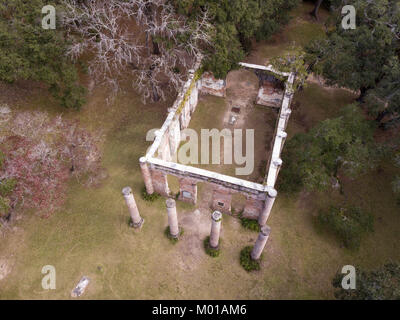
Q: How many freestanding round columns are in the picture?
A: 4